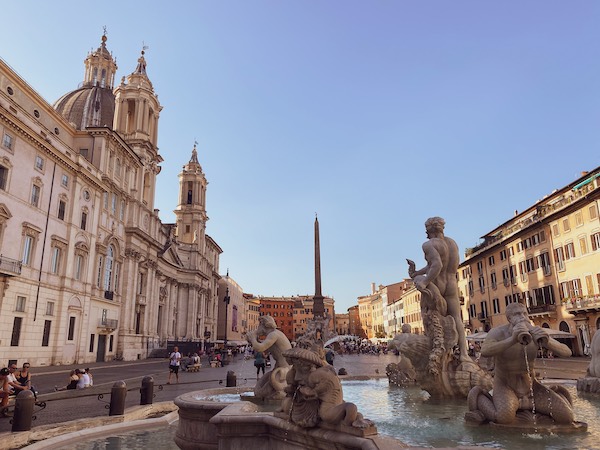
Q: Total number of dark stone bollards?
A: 4